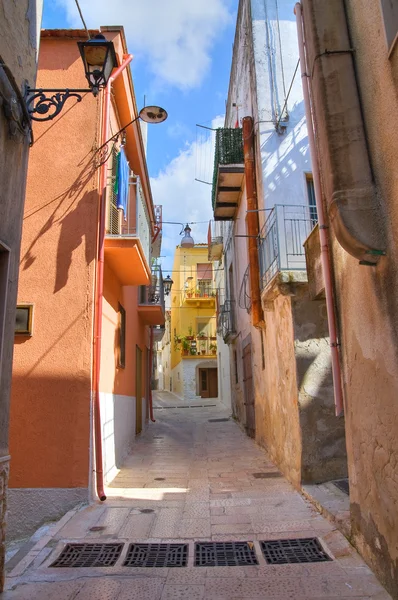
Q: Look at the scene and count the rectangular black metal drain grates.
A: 4